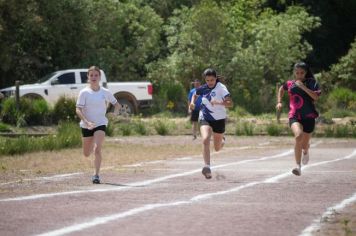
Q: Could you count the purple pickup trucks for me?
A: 0